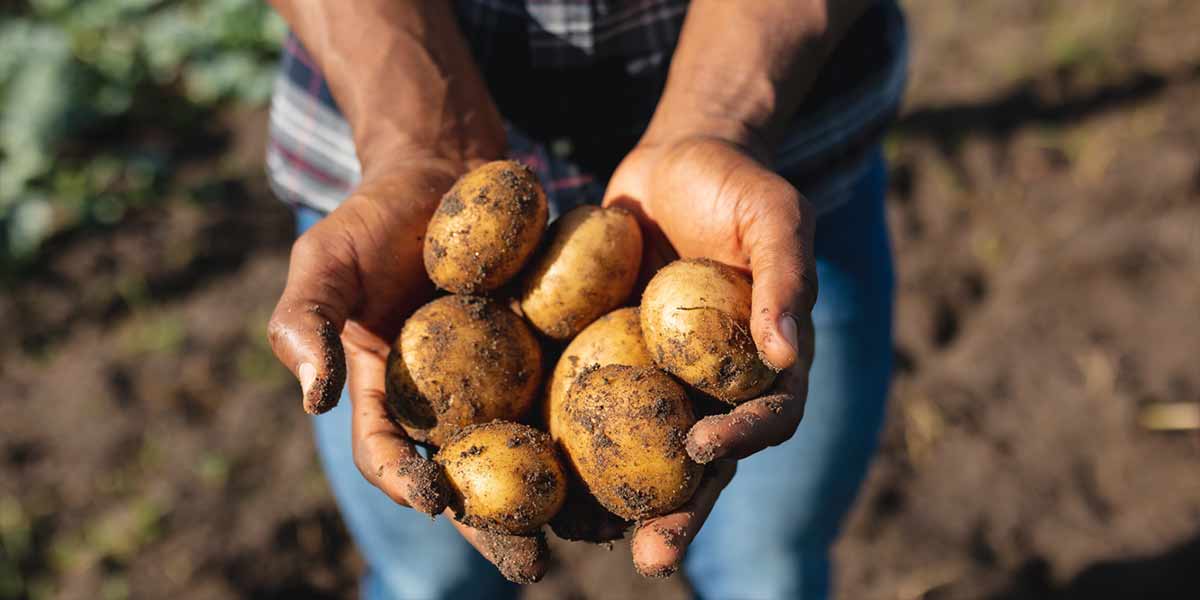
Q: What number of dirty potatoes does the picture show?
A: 7